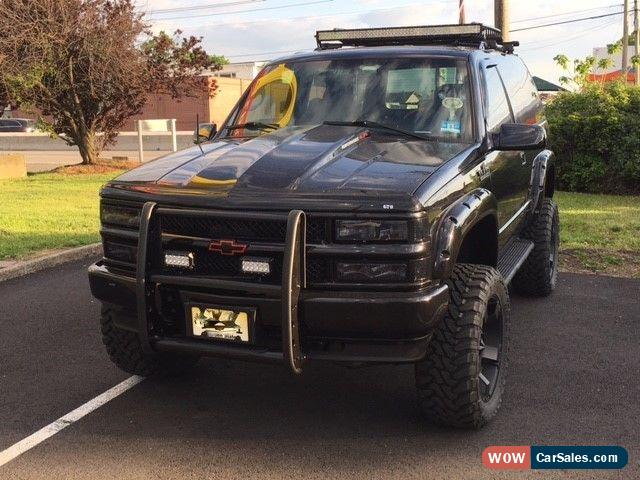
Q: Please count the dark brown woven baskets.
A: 0